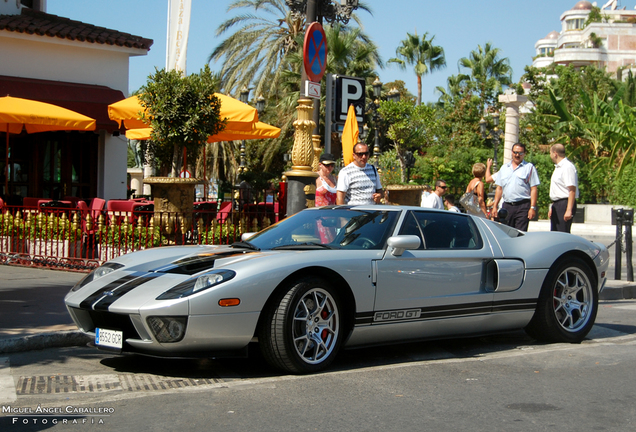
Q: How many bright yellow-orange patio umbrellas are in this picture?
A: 4